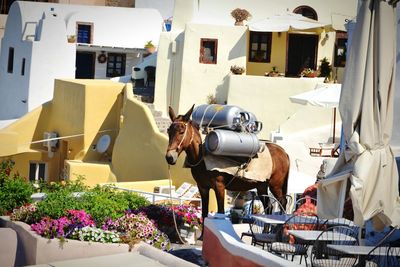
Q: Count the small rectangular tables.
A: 3